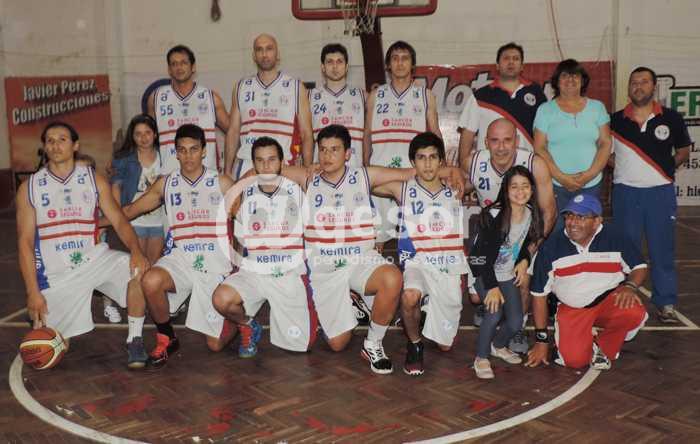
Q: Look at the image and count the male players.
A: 10